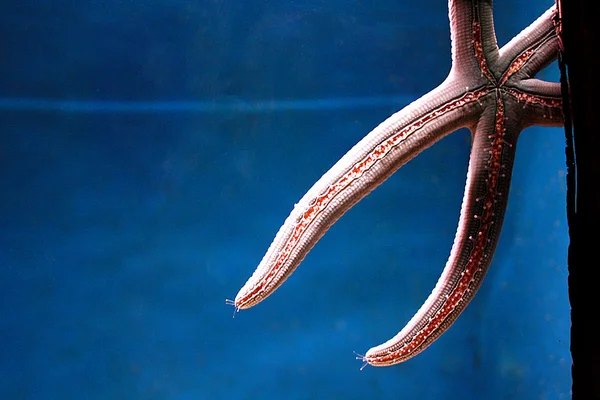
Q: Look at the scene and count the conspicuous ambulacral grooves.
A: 5